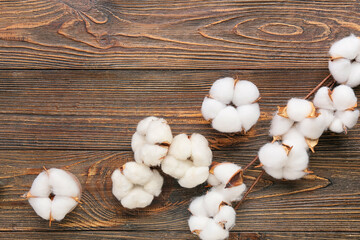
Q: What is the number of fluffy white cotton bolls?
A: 11